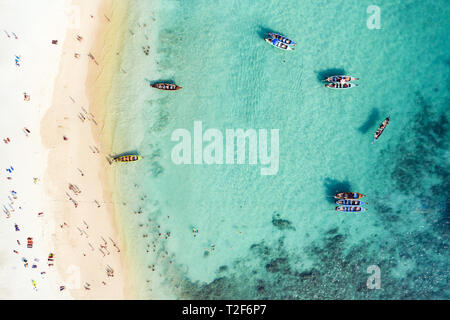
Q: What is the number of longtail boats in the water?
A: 10